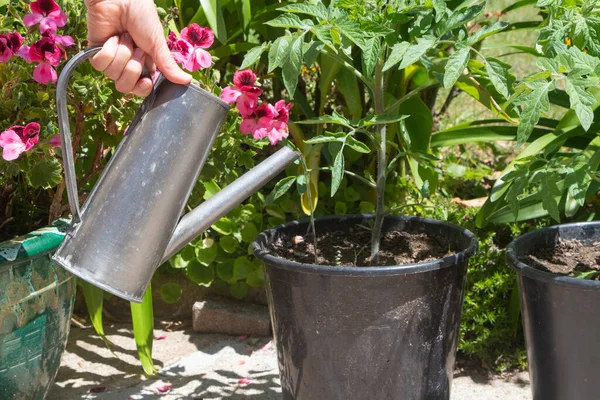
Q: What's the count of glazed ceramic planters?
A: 1